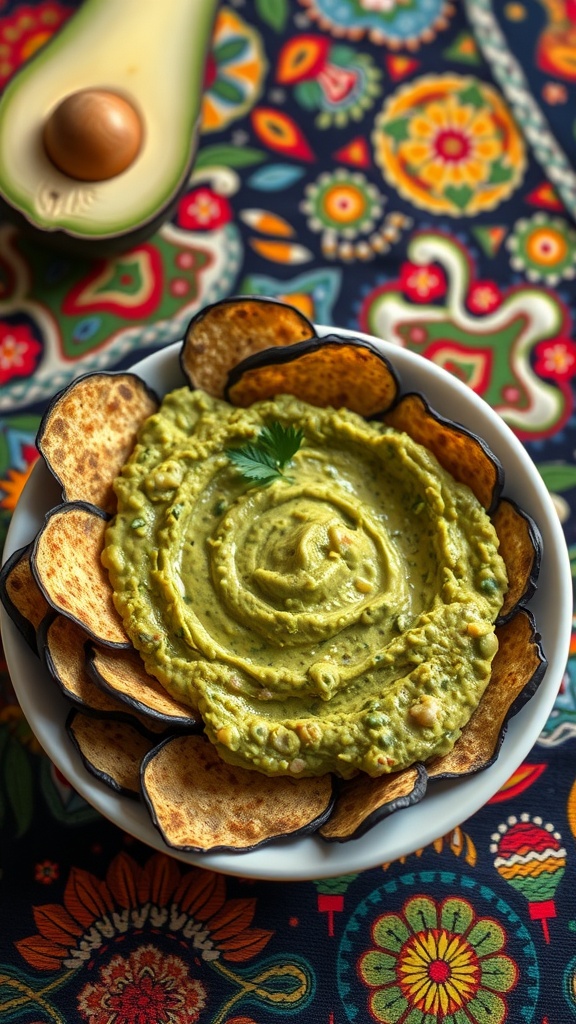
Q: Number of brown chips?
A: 13